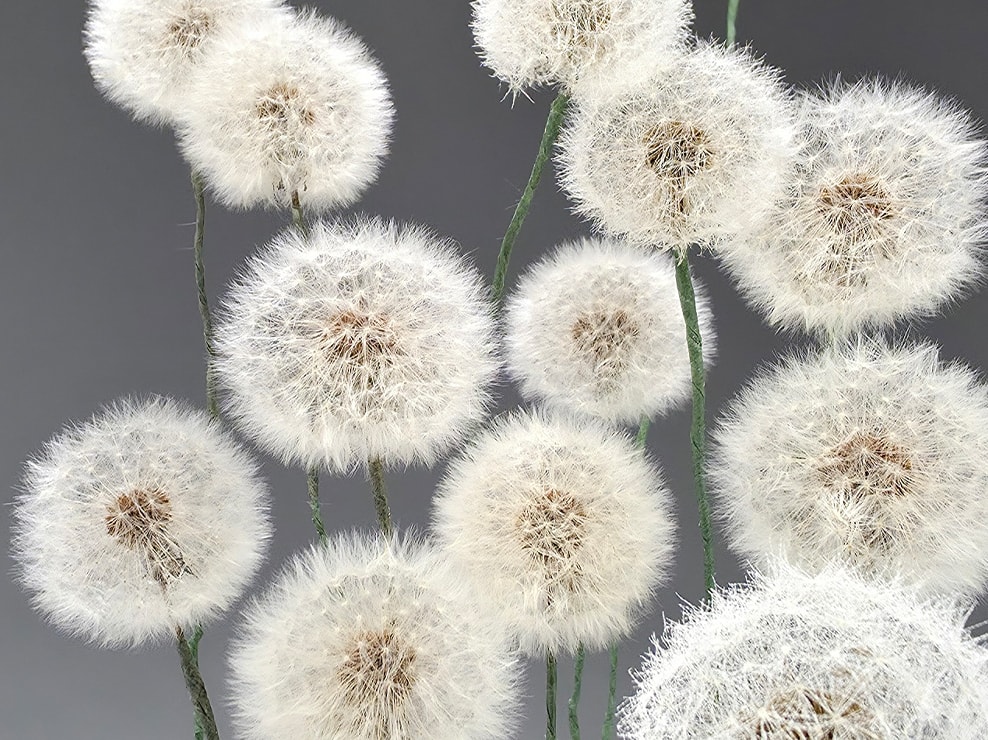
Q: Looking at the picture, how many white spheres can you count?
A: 12